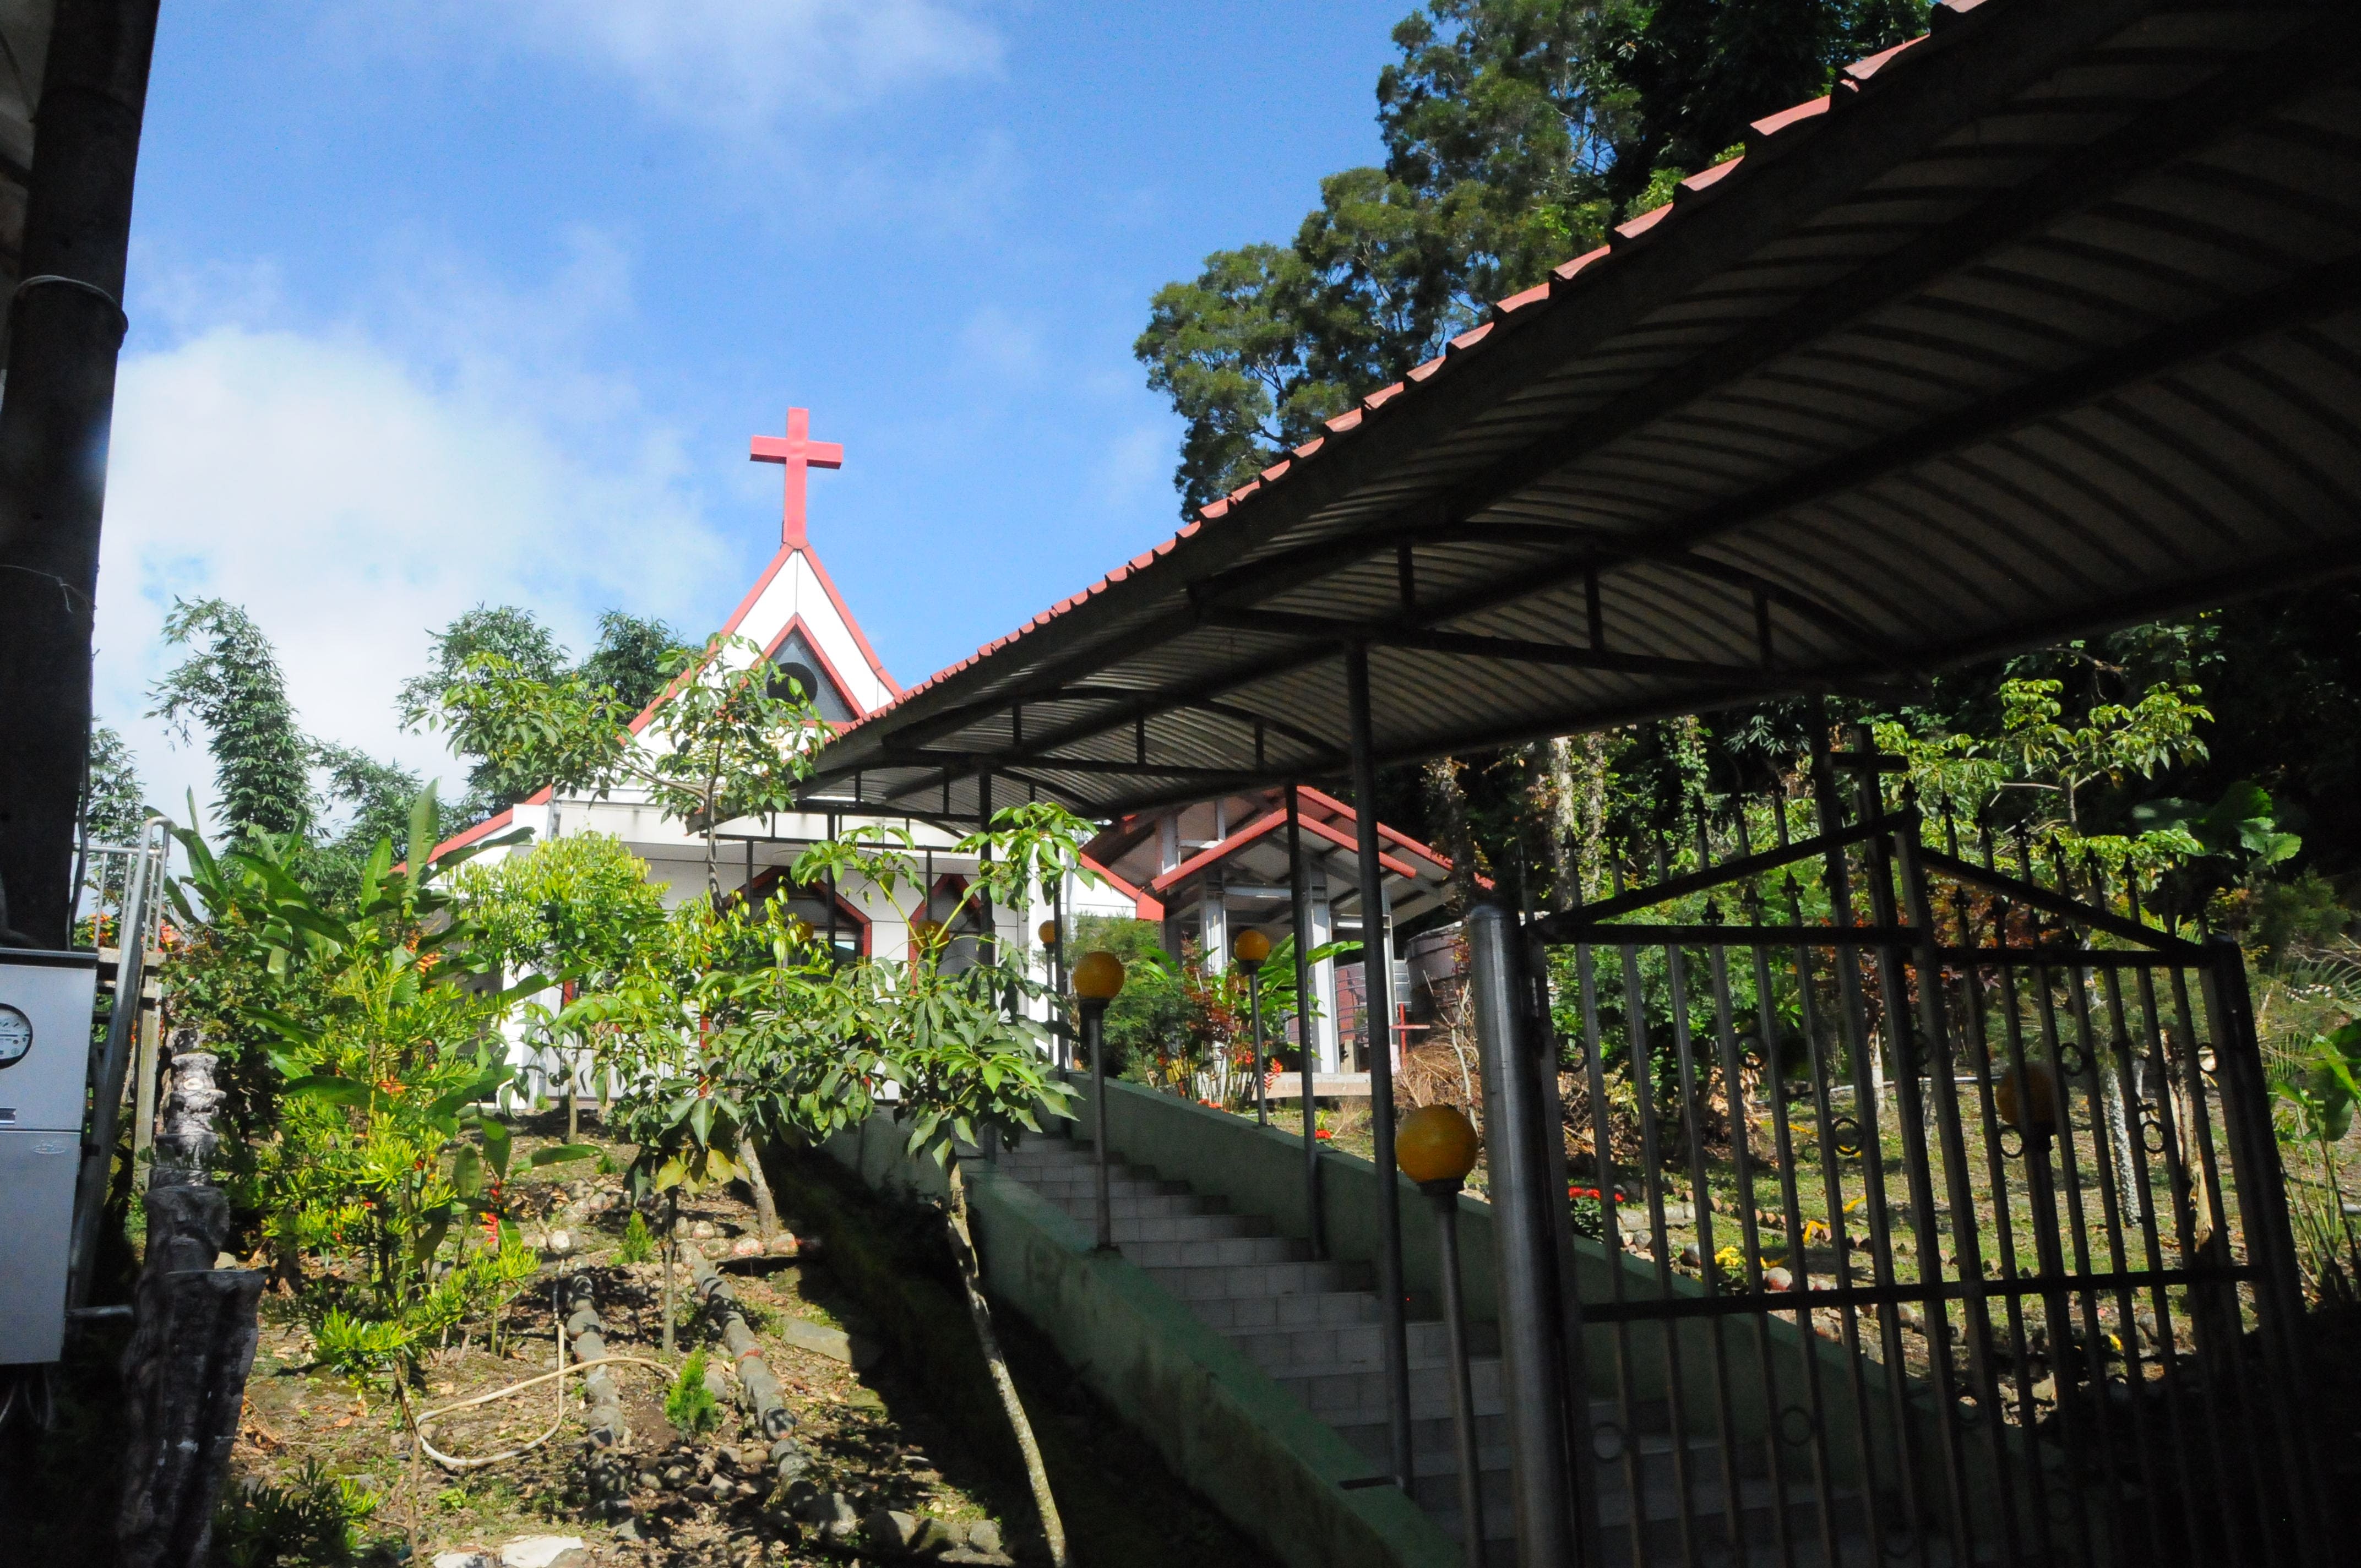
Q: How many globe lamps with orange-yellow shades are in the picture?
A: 7